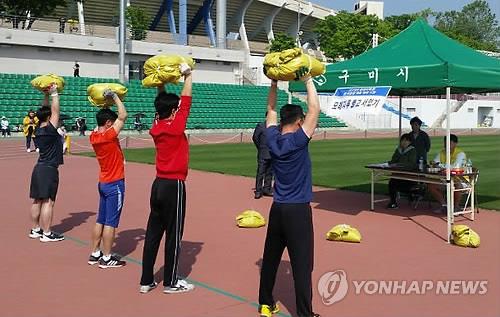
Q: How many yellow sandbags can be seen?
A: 7